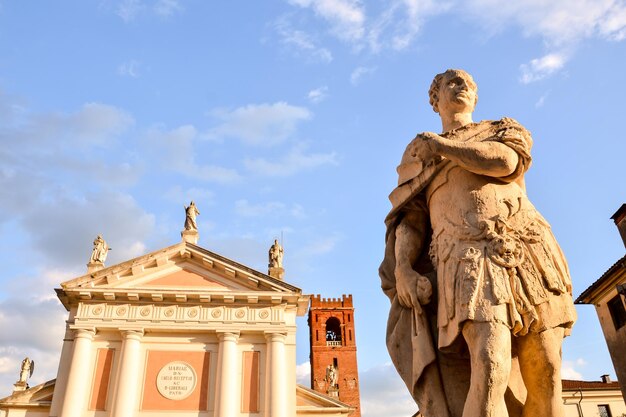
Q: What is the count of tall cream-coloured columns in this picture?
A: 4